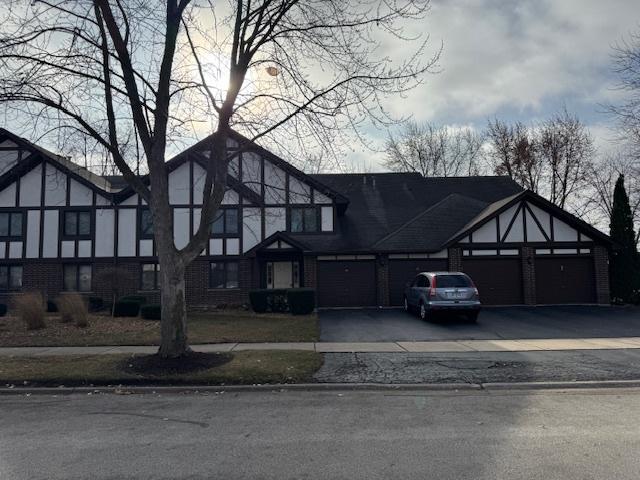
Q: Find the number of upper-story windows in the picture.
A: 5